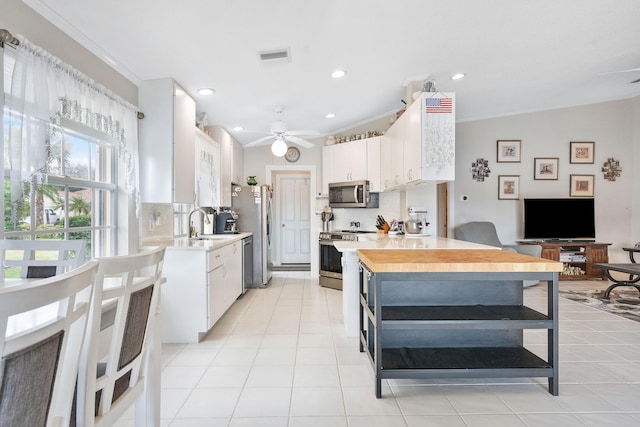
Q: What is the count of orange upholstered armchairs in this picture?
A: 0